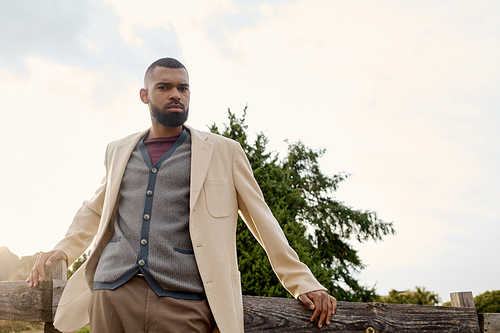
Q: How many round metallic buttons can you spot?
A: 5